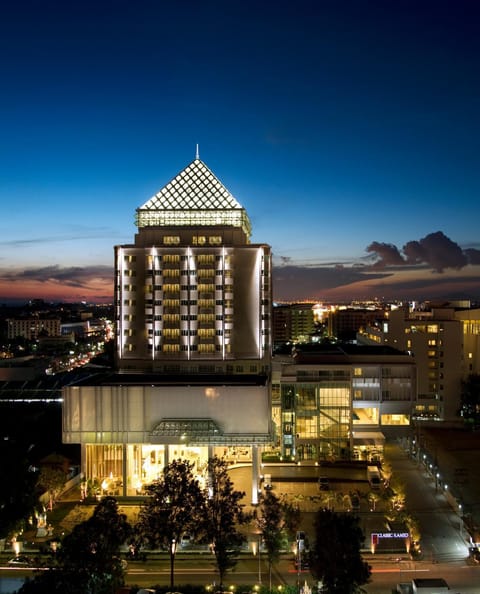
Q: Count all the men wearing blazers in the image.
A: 0